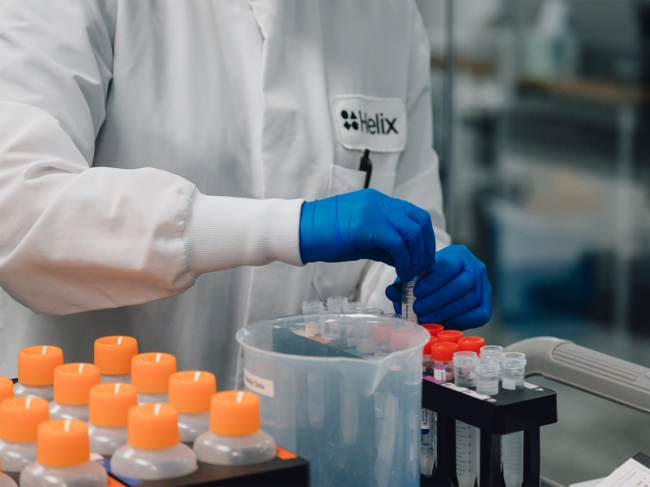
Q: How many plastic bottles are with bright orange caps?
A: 11